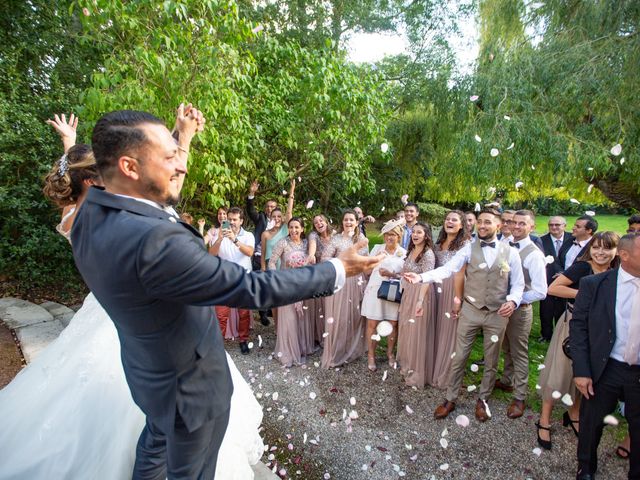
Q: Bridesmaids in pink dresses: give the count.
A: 5